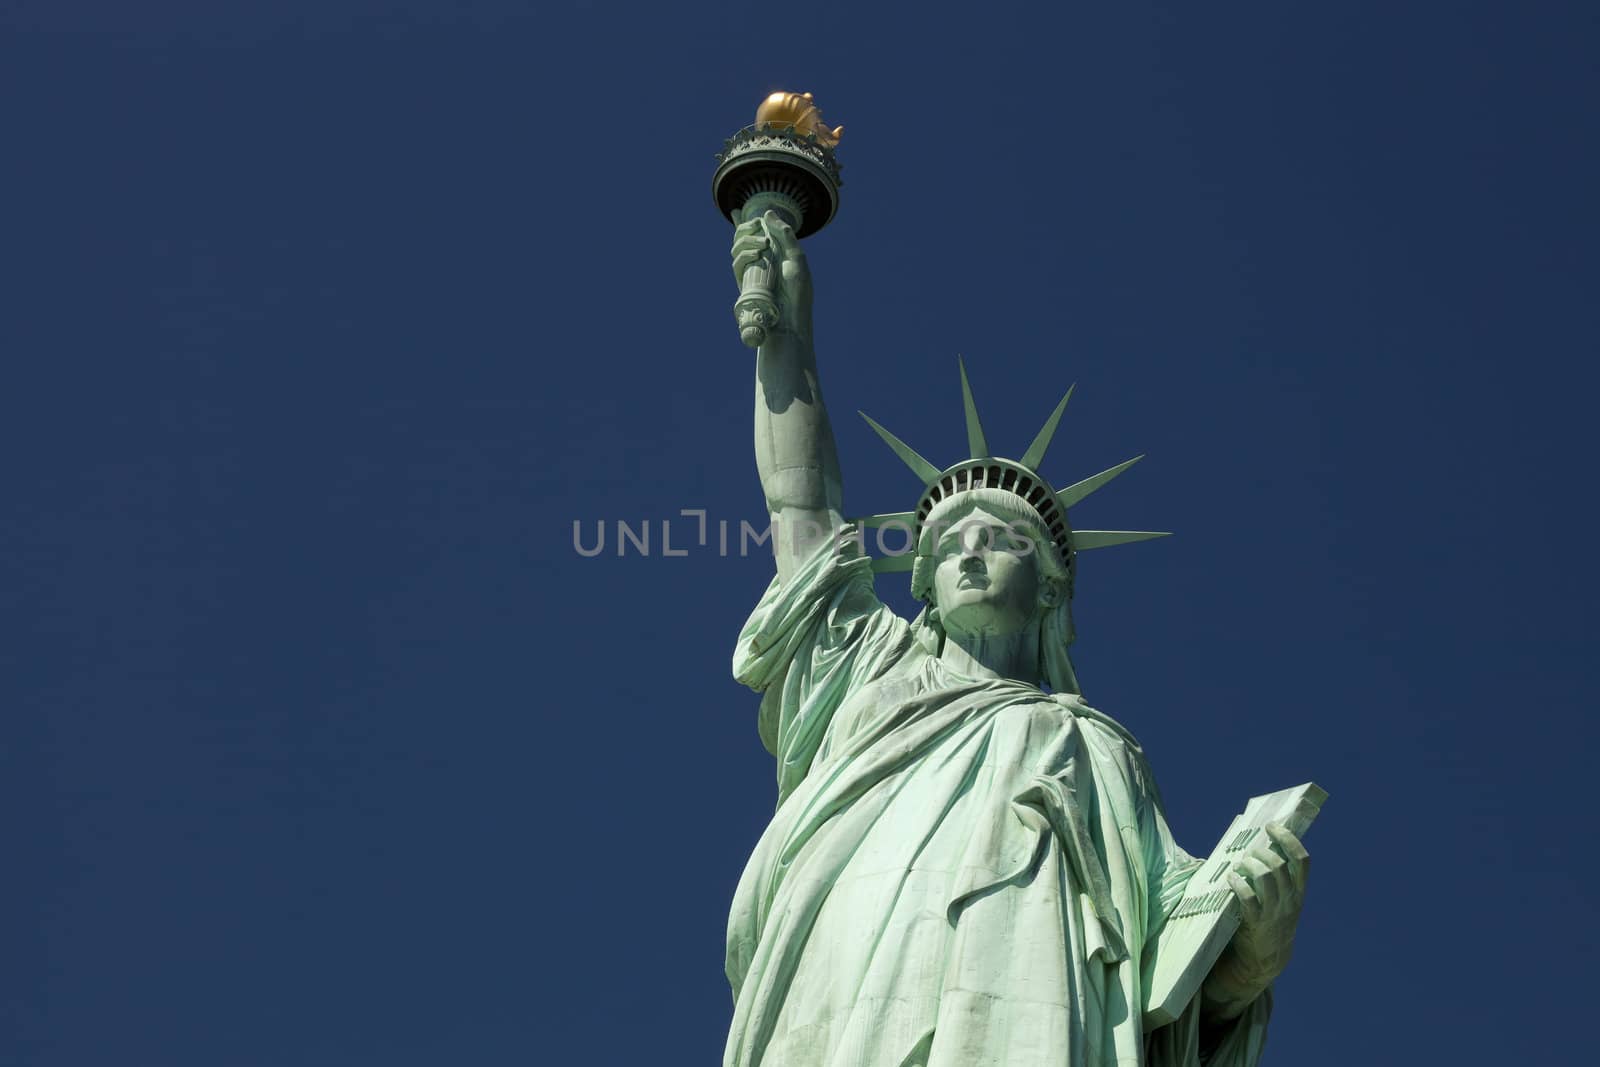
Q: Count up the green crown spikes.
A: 7